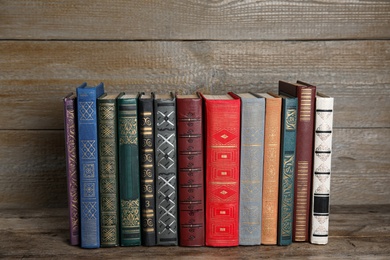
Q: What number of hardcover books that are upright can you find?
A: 13